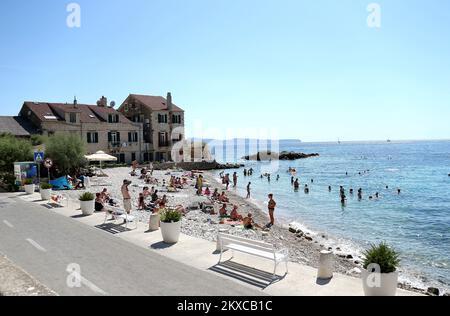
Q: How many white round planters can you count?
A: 5